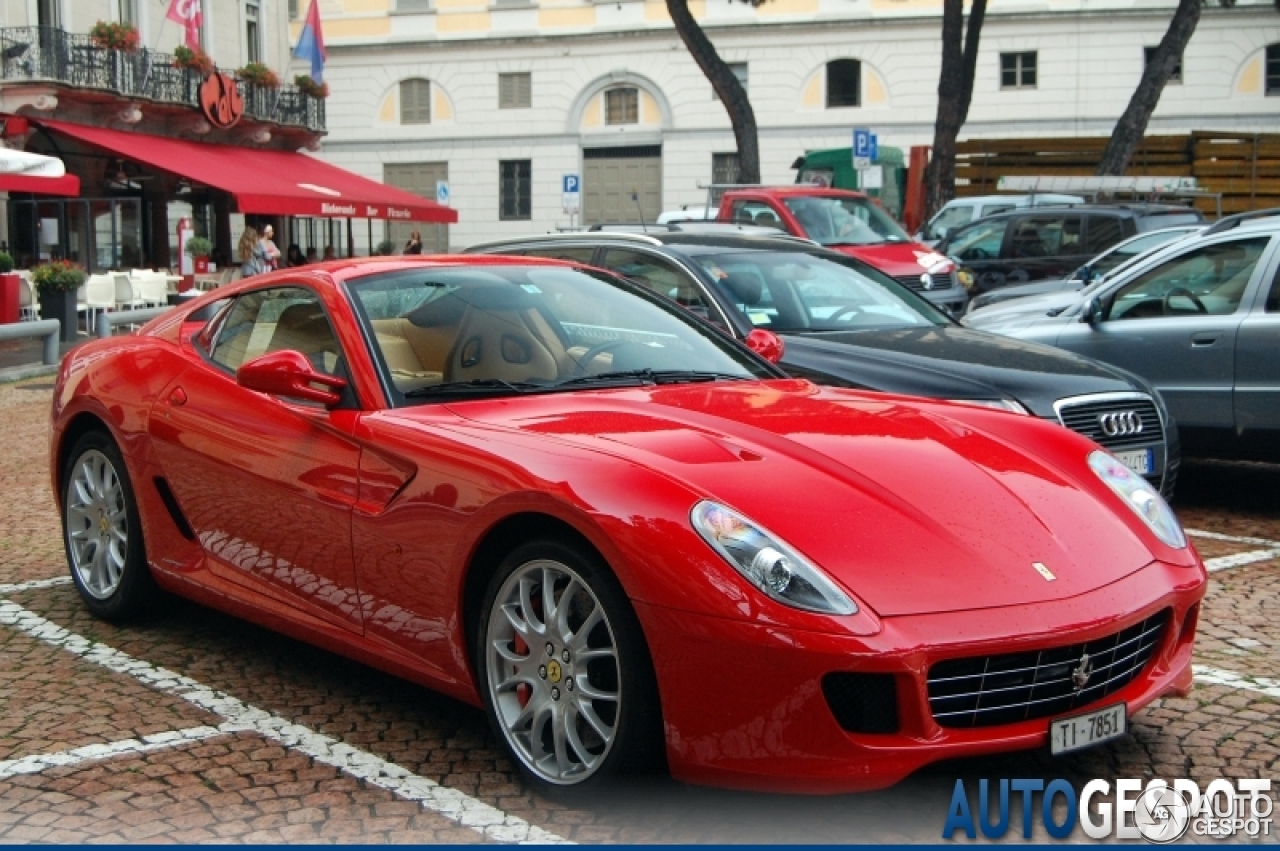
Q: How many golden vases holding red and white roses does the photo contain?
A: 0